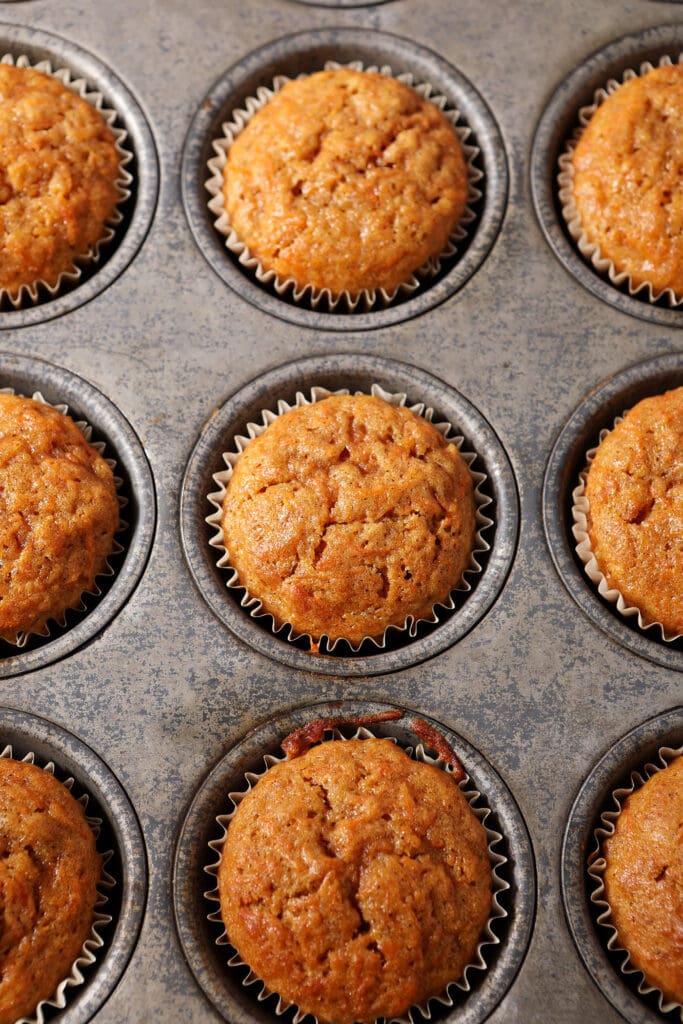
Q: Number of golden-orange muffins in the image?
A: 9